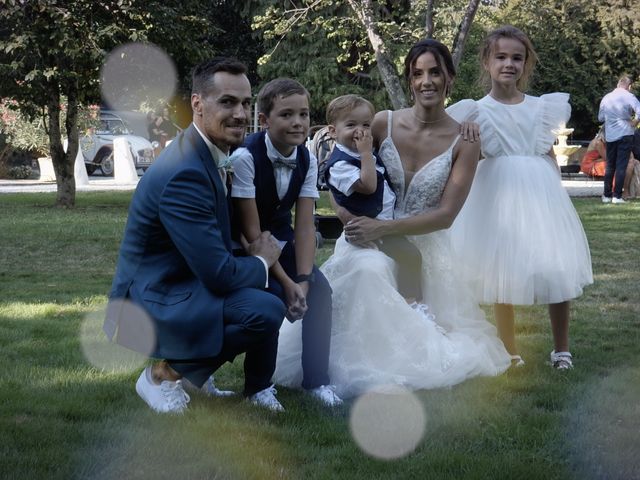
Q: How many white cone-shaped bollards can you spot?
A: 2